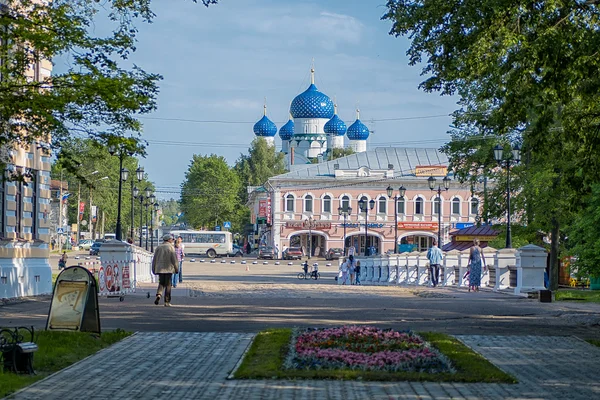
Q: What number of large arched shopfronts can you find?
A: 3